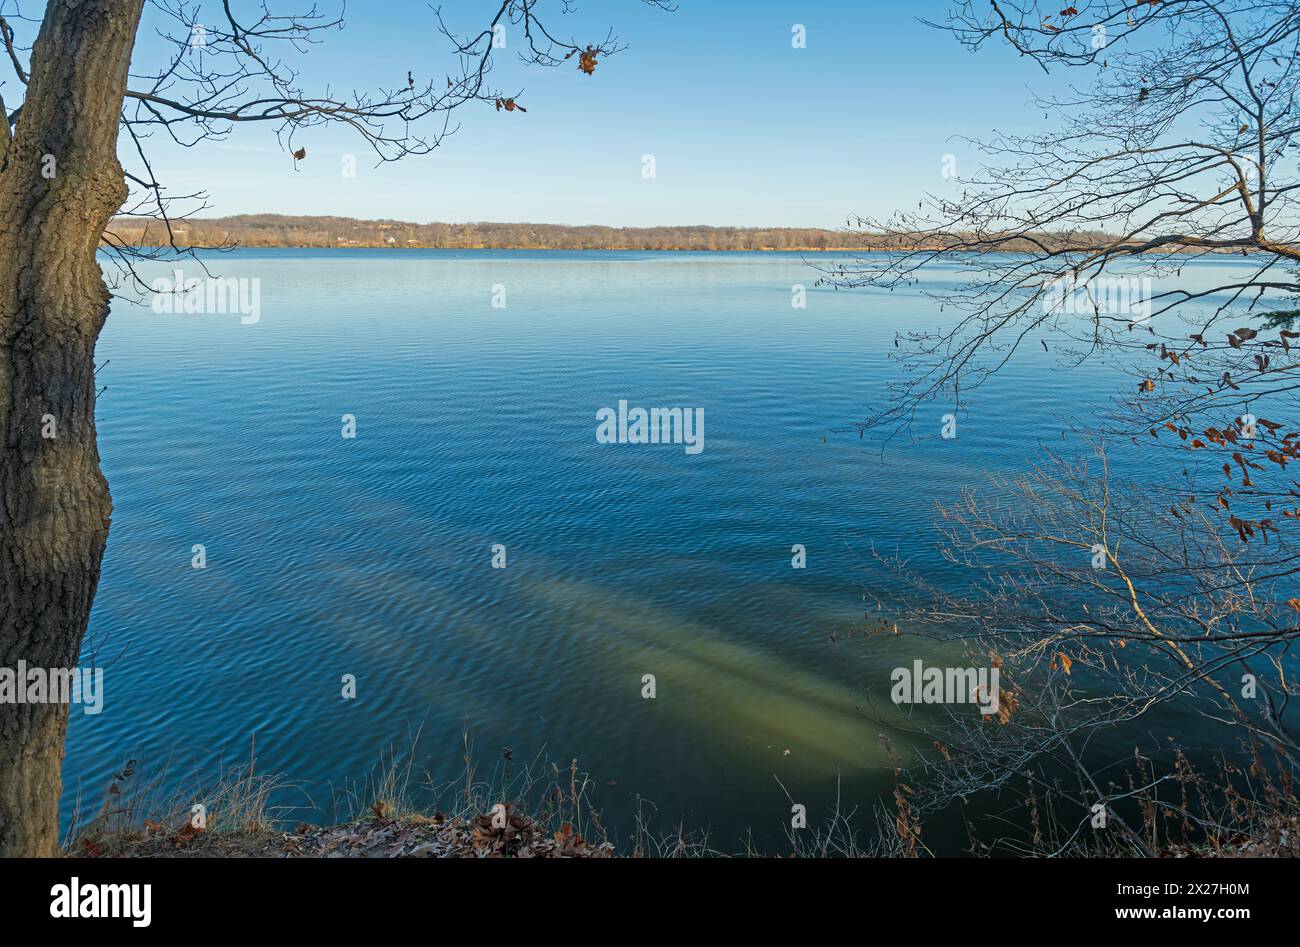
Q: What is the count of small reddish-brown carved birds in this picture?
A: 0